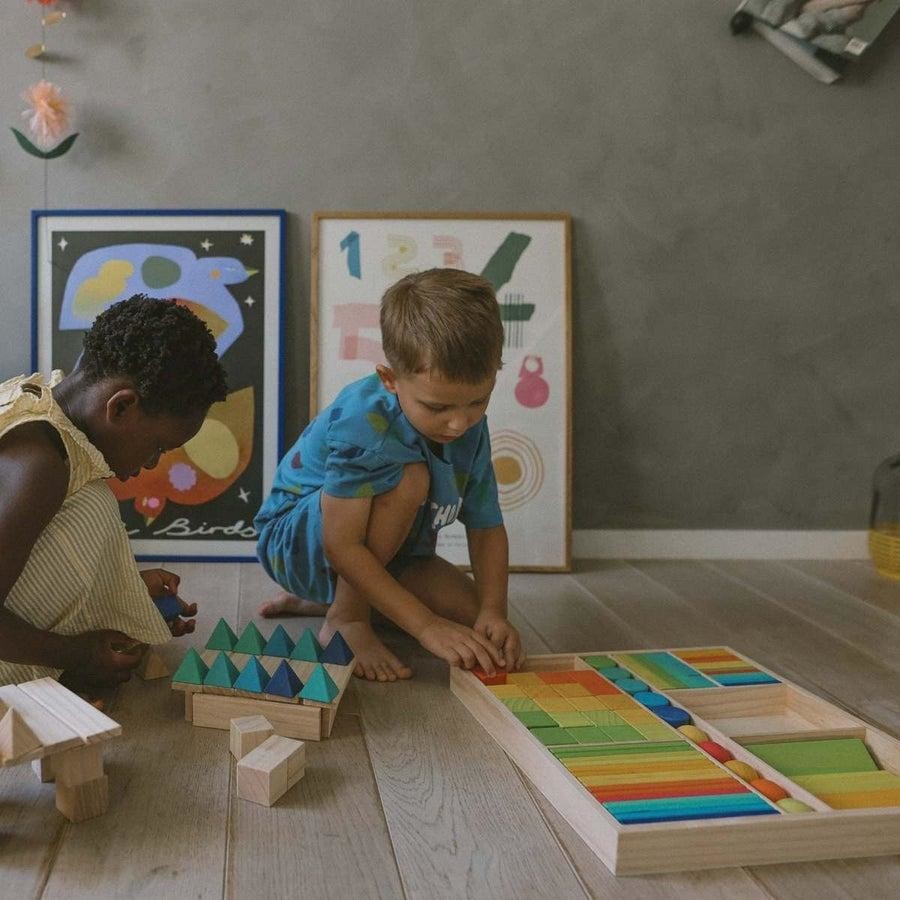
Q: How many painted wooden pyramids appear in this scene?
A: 10